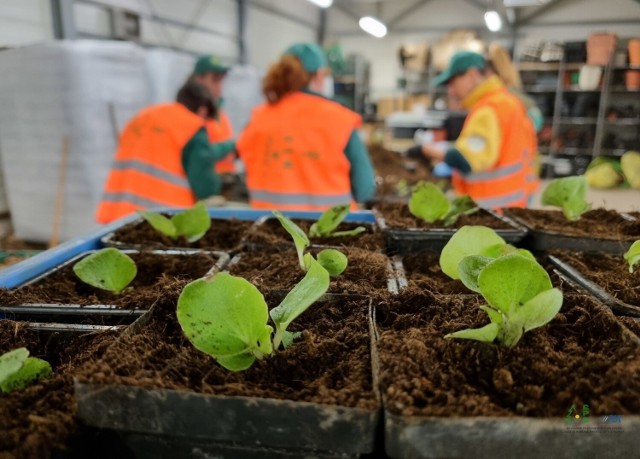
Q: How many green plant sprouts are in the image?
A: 11